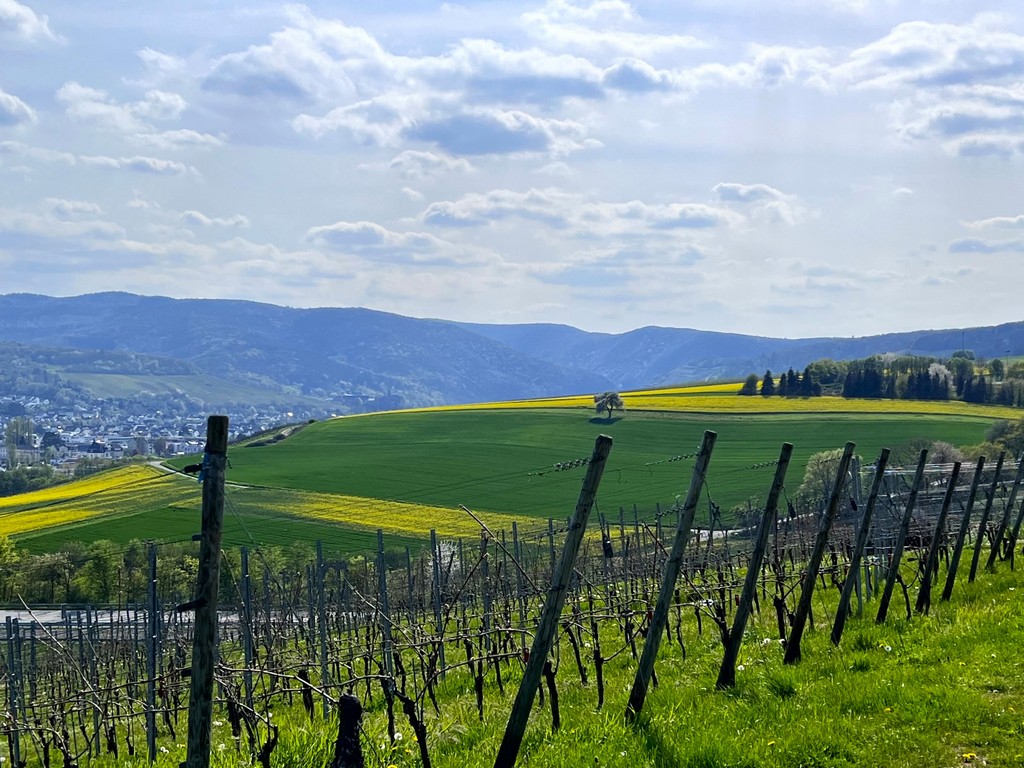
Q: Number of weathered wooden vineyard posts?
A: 12